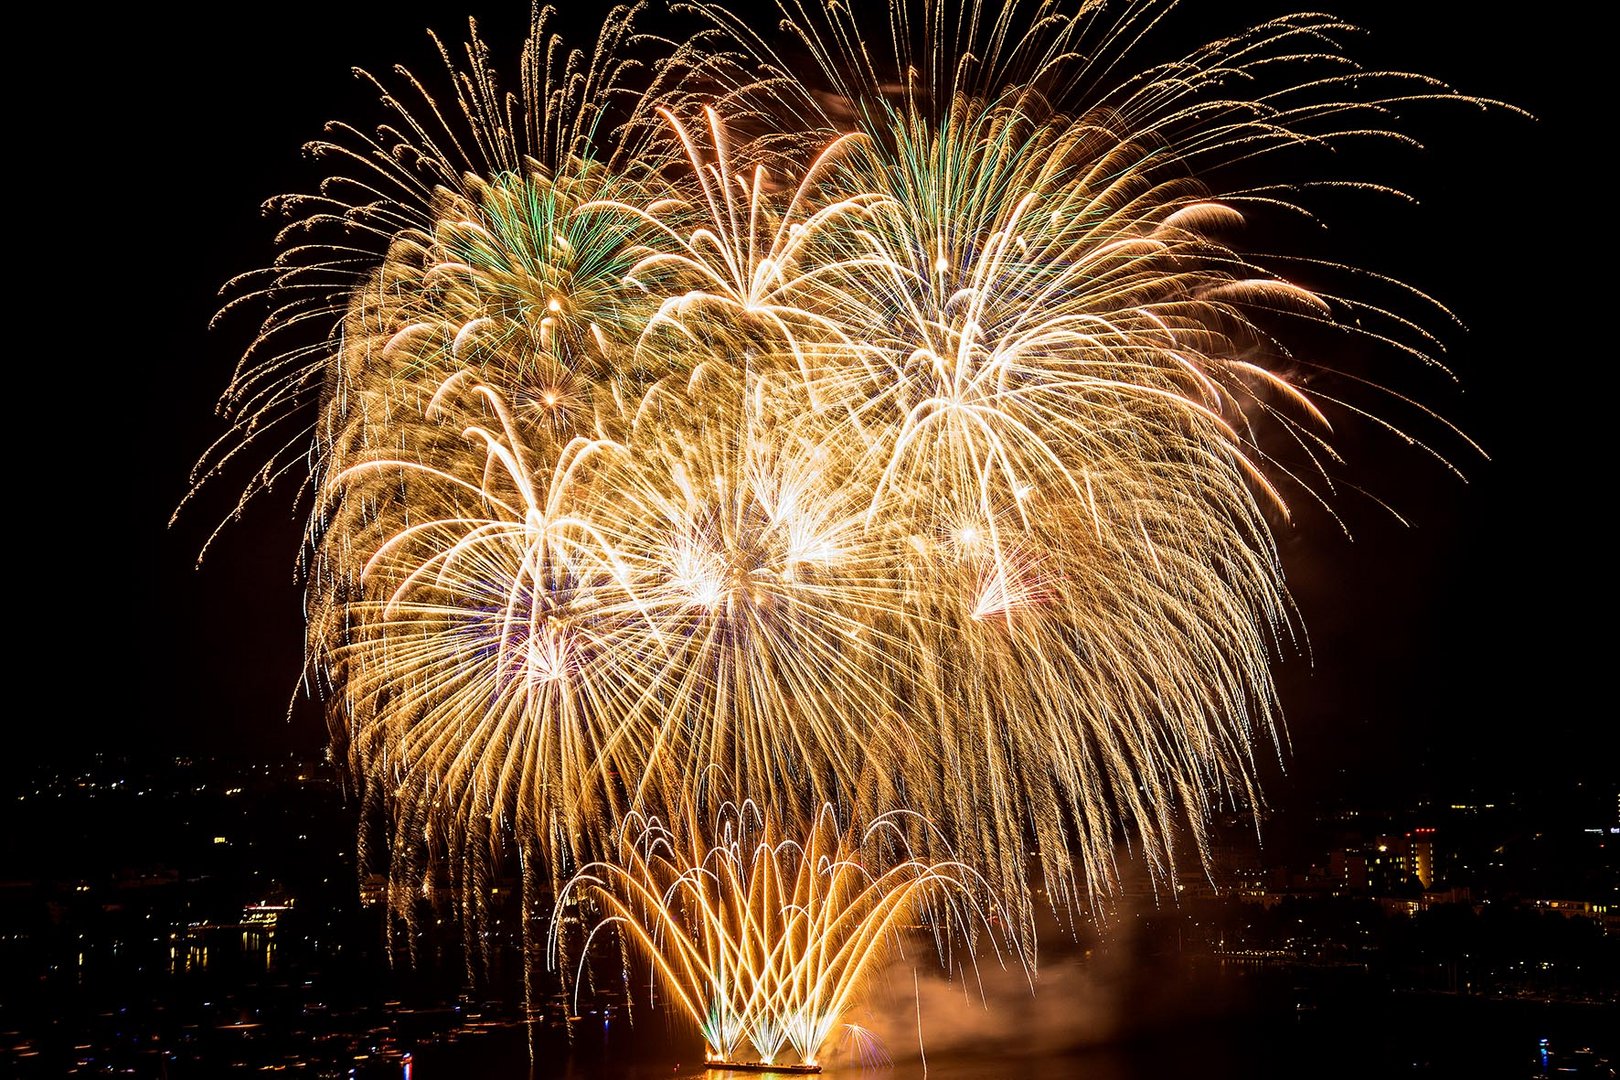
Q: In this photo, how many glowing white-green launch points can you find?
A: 3